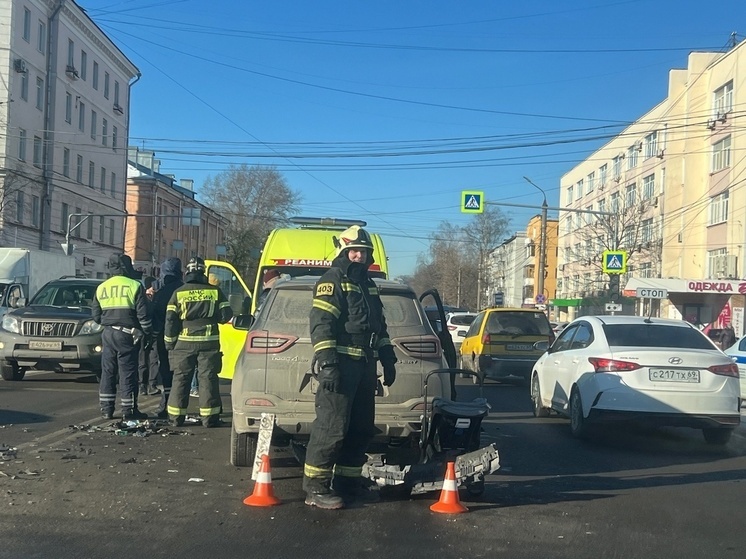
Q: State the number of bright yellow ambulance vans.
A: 1